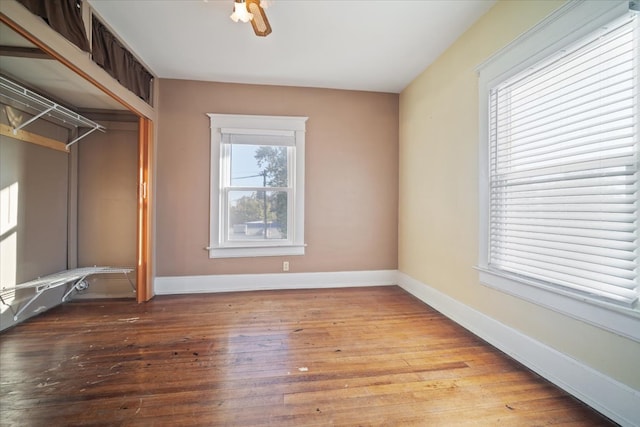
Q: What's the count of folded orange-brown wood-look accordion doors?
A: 1